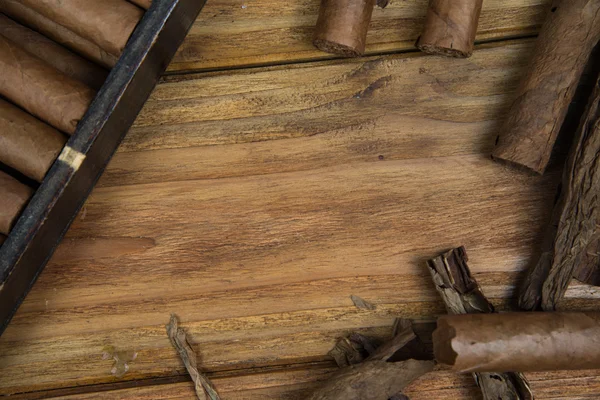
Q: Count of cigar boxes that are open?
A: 1